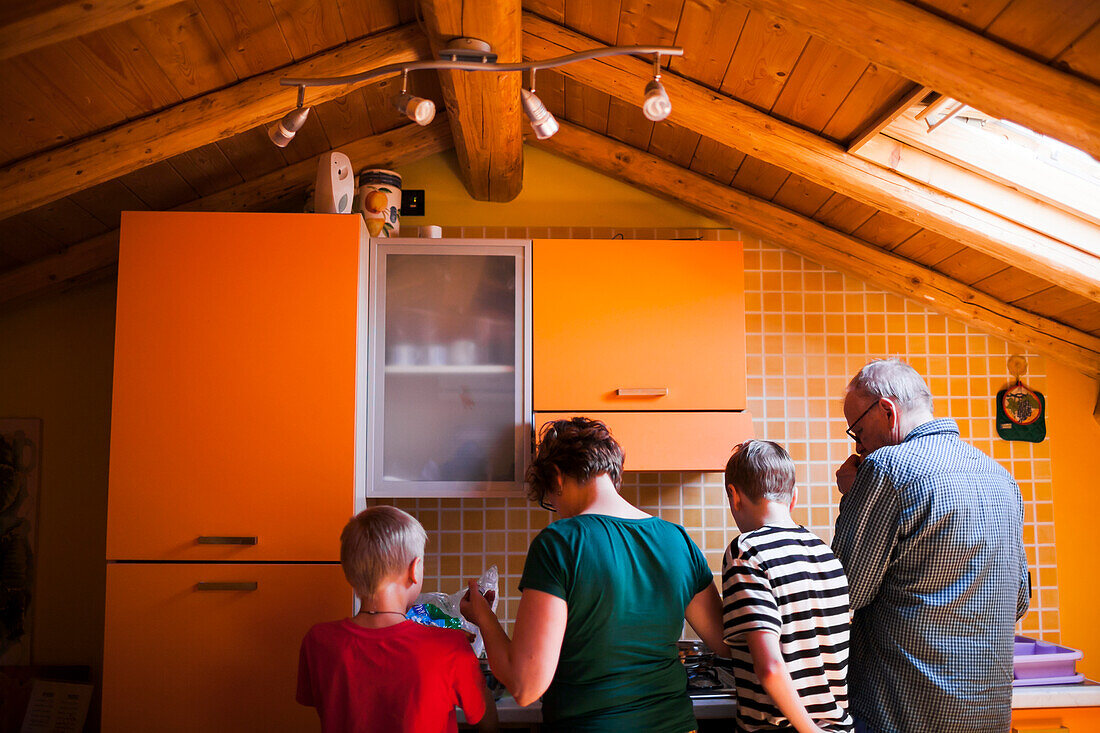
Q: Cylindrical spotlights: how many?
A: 4